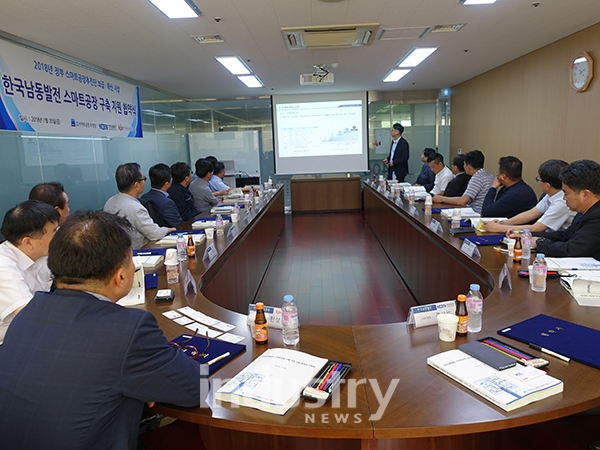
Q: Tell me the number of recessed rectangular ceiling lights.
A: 6